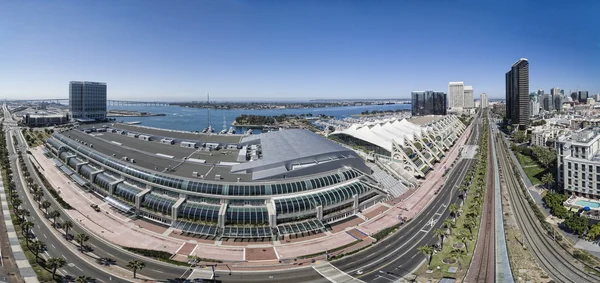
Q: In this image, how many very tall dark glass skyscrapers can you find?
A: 1